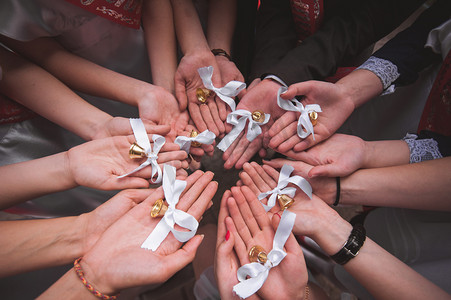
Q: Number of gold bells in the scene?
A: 8